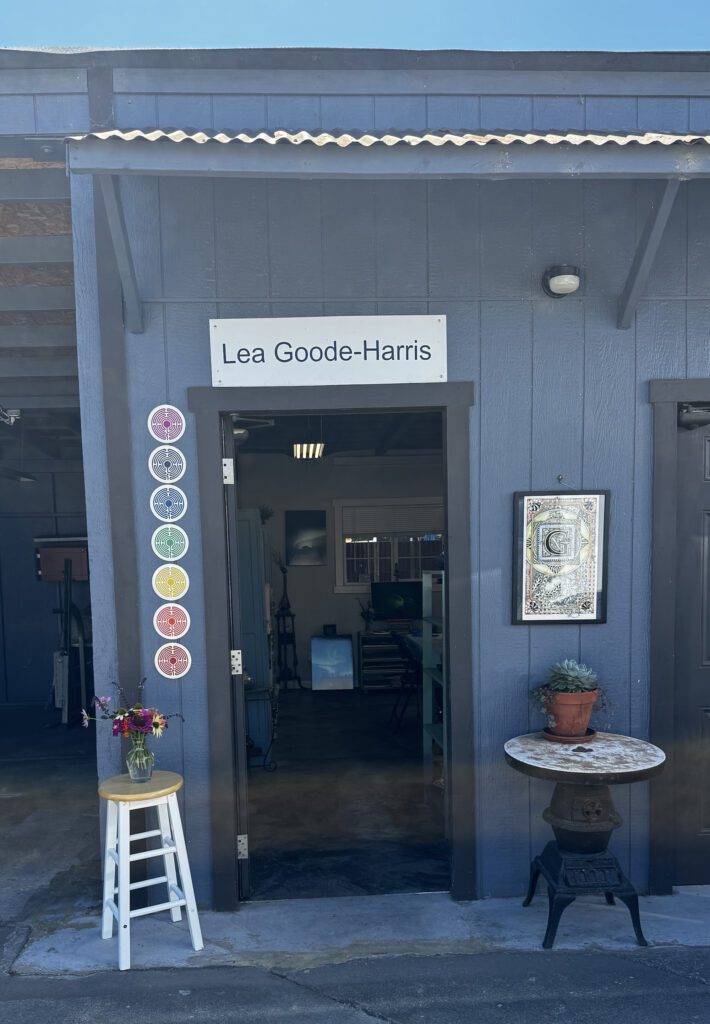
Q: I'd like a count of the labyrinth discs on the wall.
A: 7